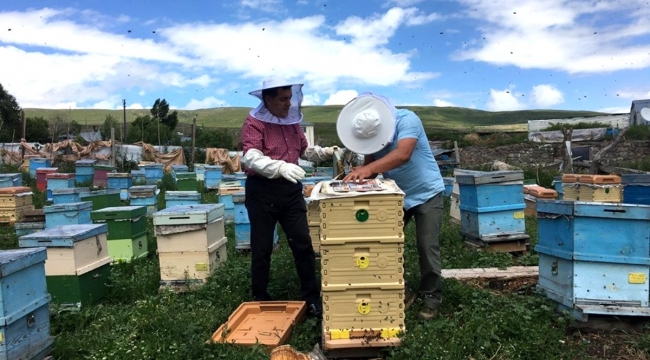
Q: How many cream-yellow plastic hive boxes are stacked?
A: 3